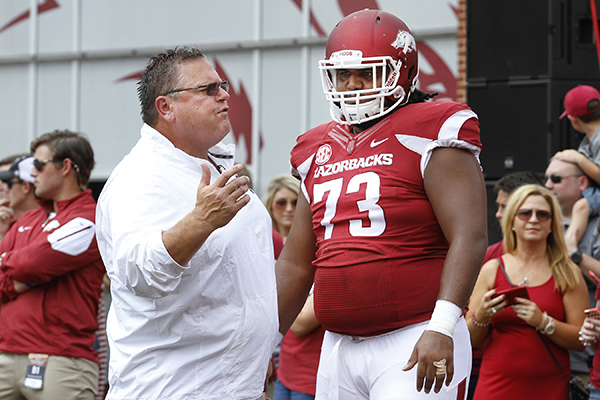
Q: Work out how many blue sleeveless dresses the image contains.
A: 0